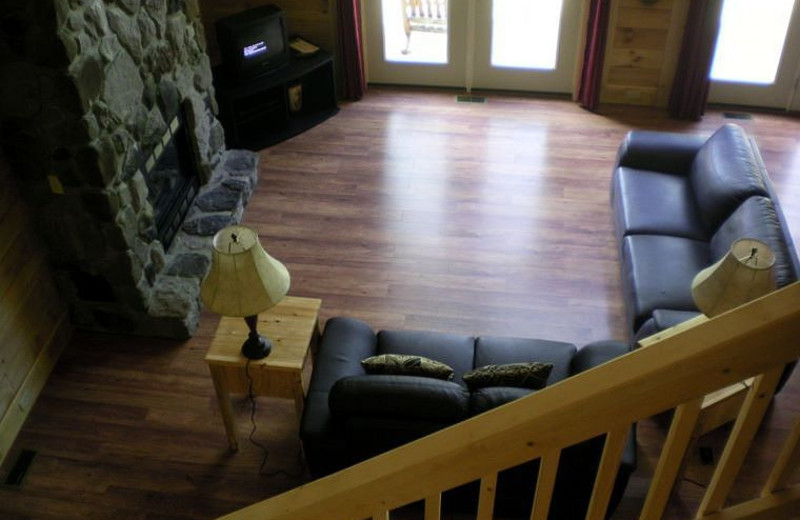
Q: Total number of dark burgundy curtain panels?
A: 3